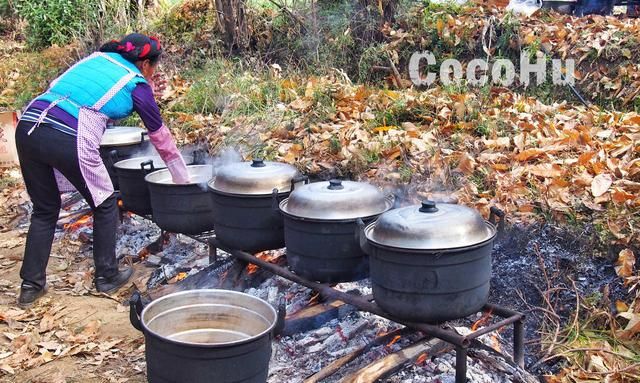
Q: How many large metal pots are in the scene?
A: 7